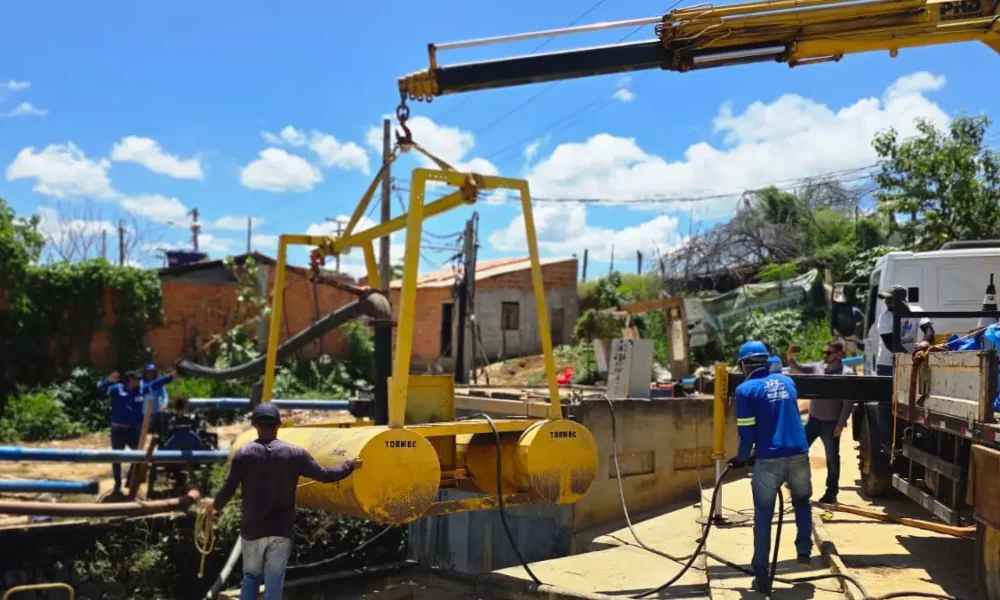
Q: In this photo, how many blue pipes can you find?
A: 3